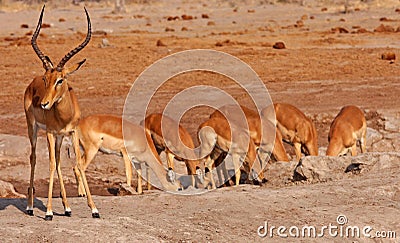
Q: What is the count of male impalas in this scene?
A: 1